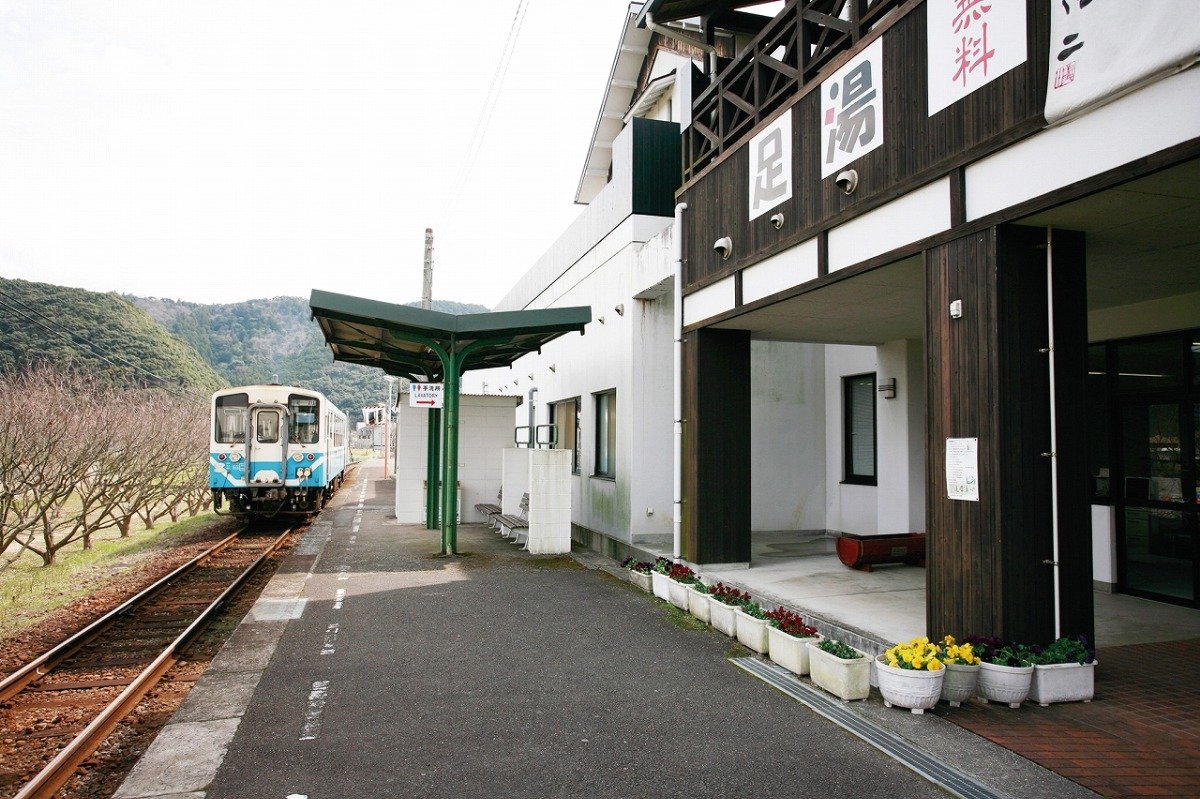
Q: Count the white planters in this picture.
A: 12